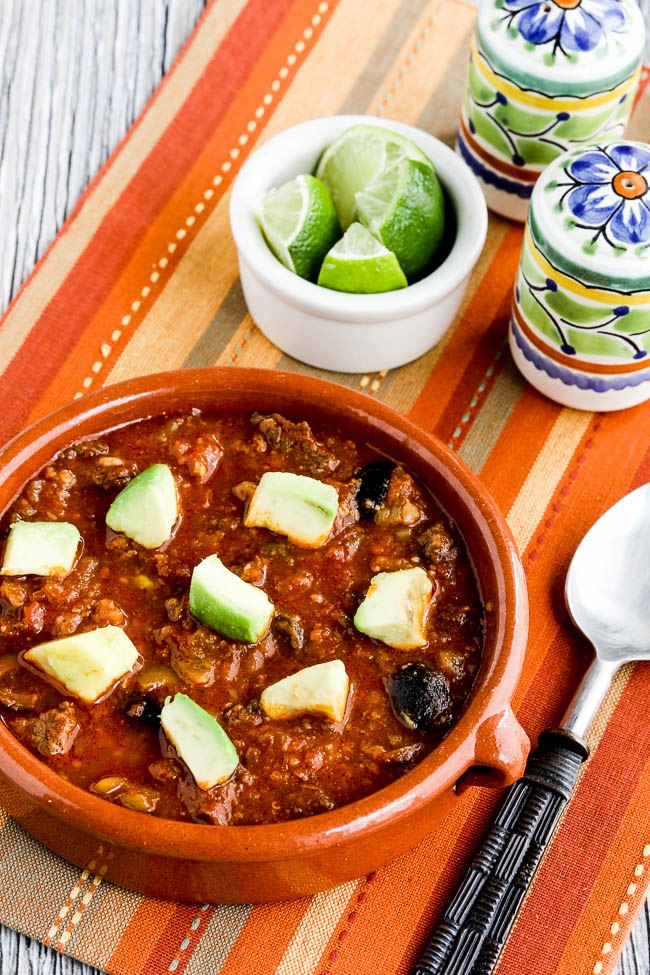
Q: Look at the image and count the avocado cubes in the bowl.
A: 8